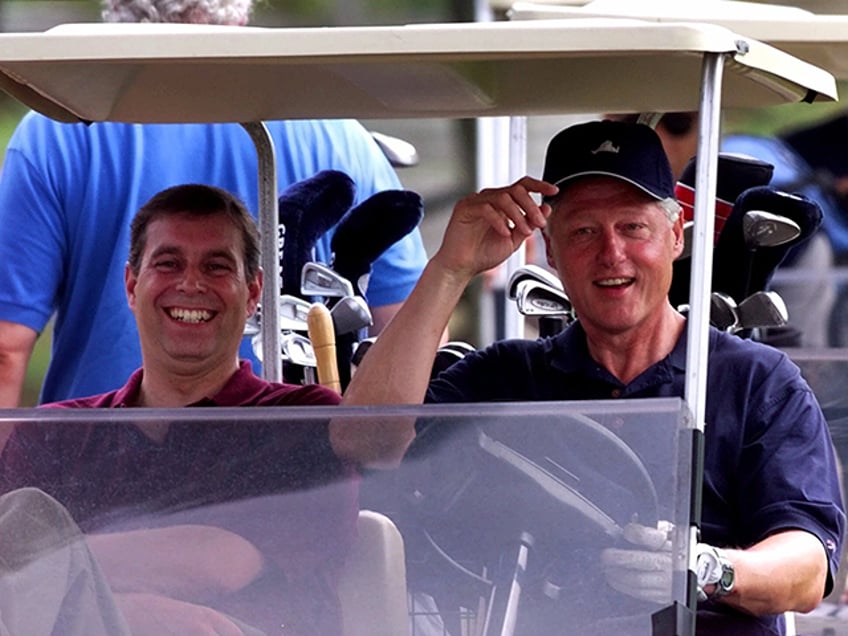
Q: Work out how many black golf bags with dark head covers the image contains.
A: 2